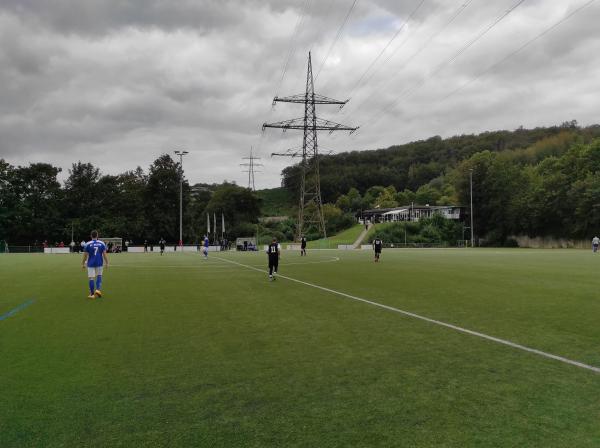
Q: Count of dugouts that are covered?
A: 2